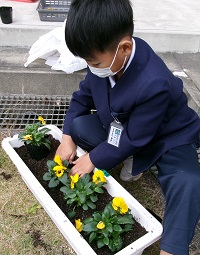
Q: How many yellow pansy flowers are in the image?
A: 9